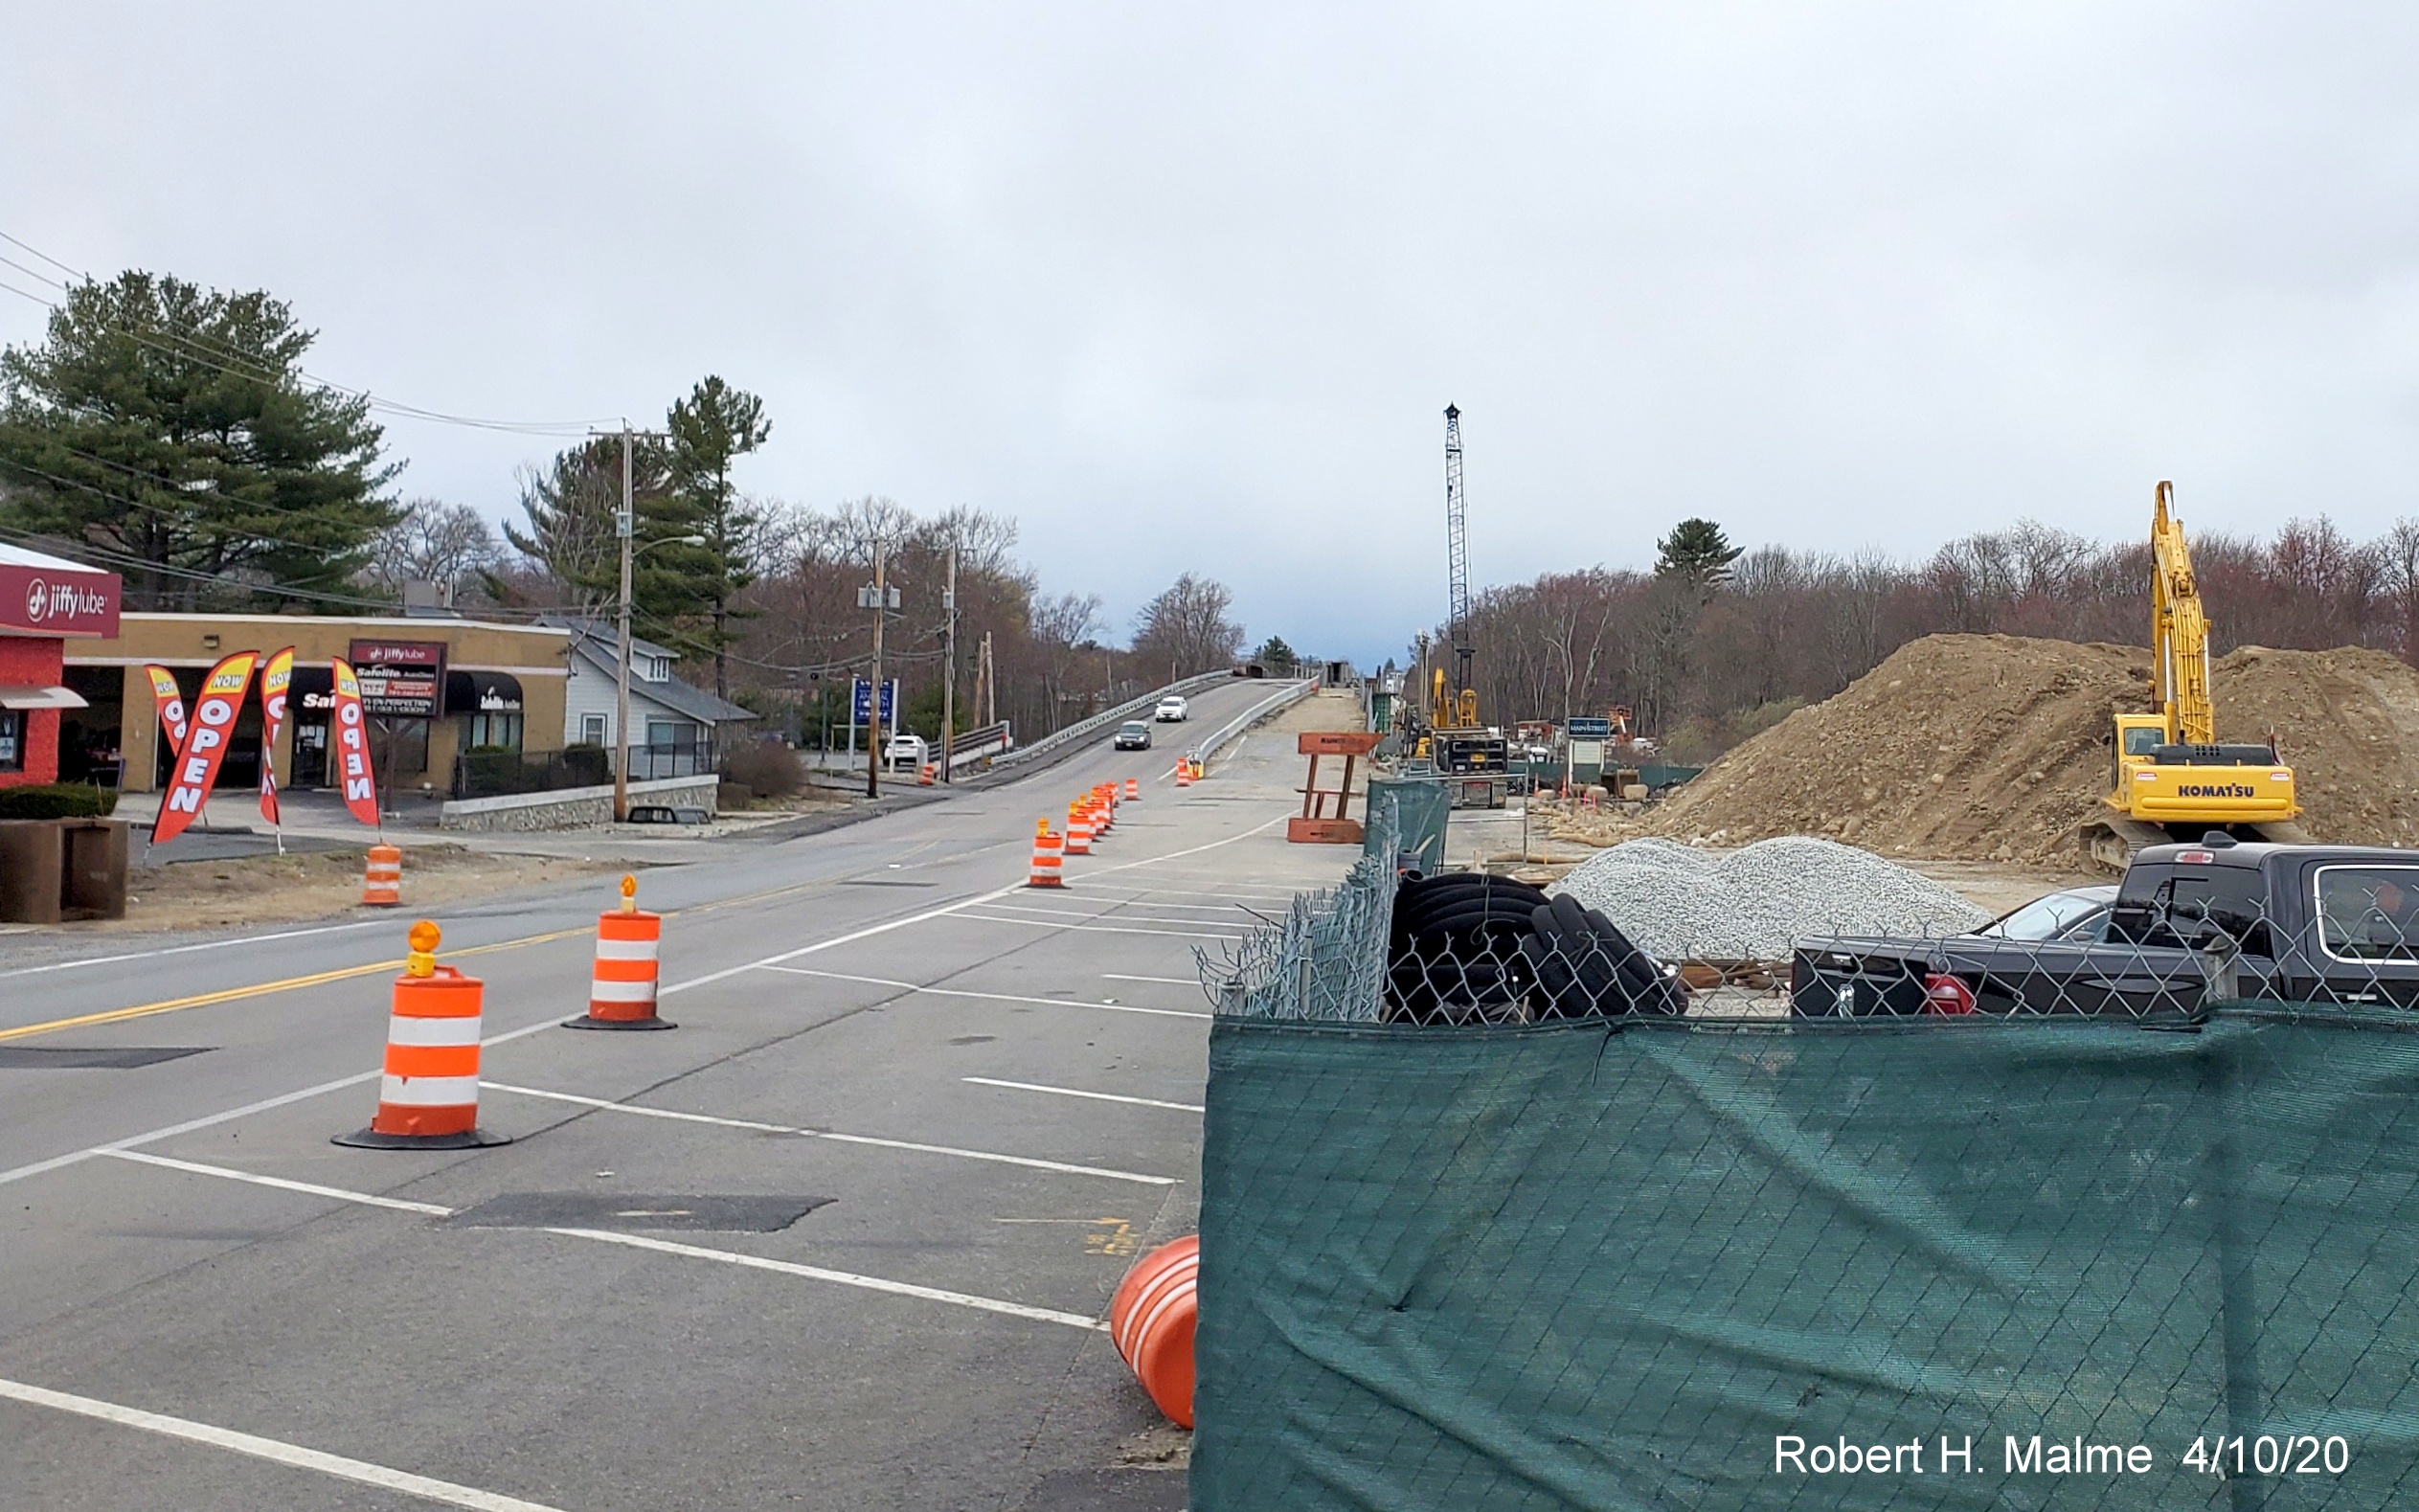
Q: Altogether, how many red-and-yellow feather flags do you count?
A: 4